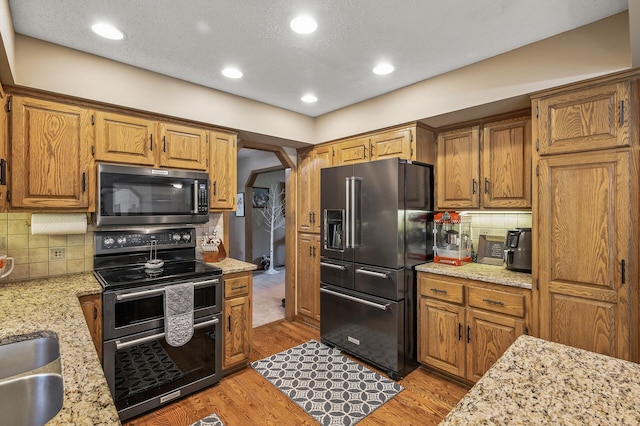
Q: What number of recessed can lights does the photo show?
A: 5